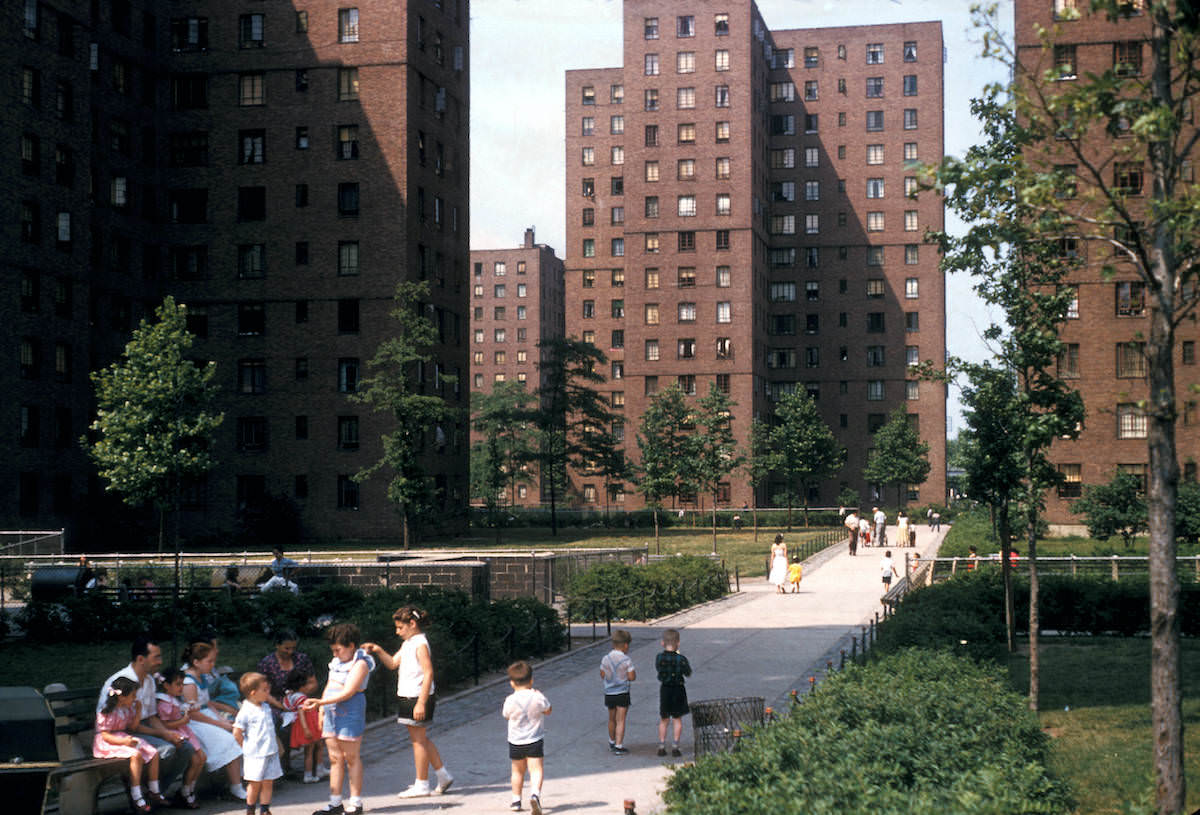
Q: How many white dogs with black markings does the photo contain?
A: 0